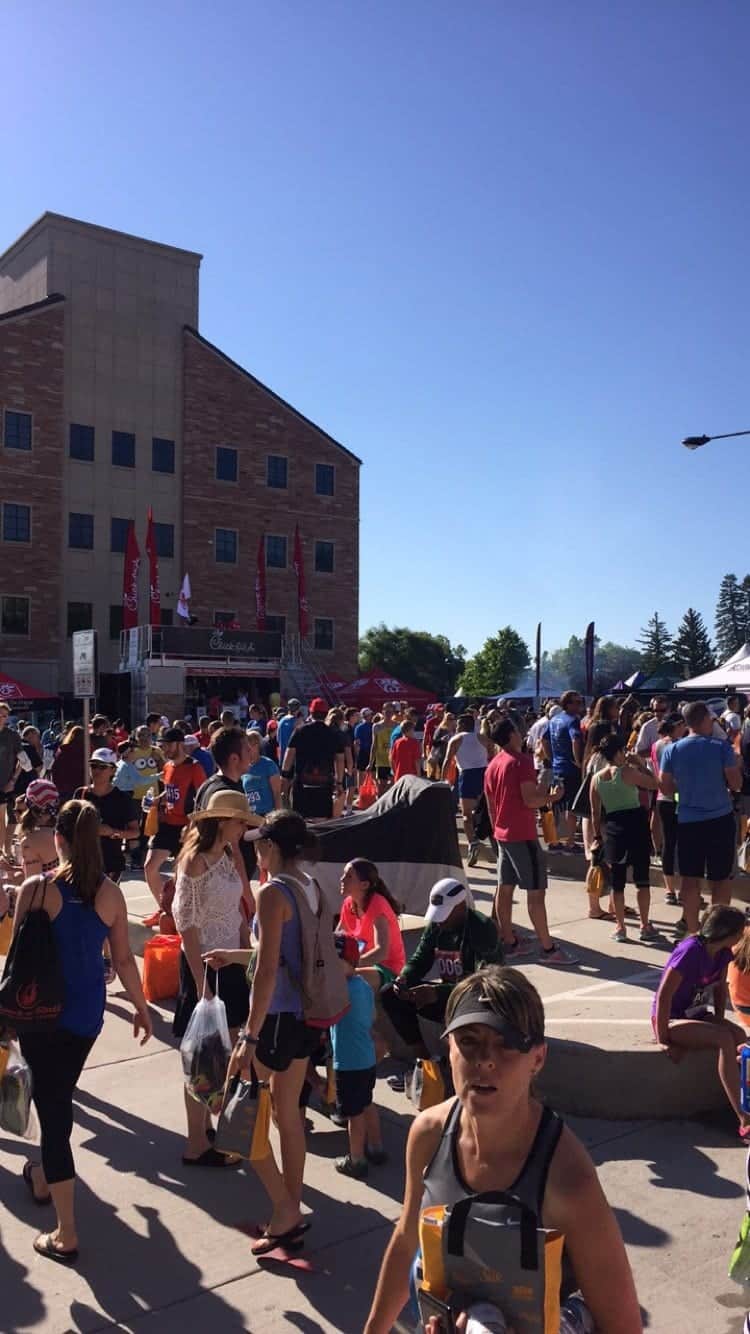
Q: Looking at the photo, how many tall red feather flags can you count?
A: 4